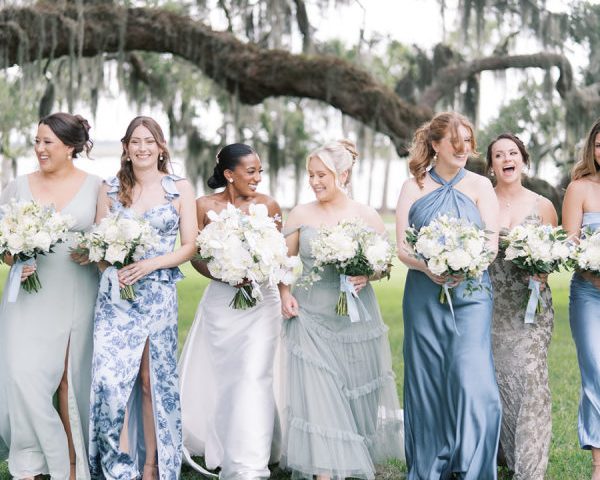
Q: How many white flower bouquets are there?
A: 7